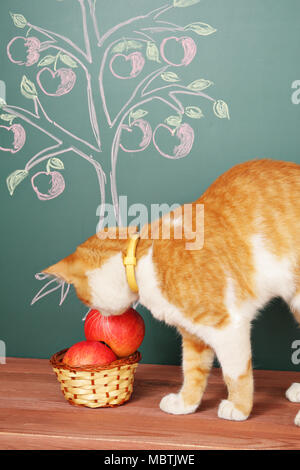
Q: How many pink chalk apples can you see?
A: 8